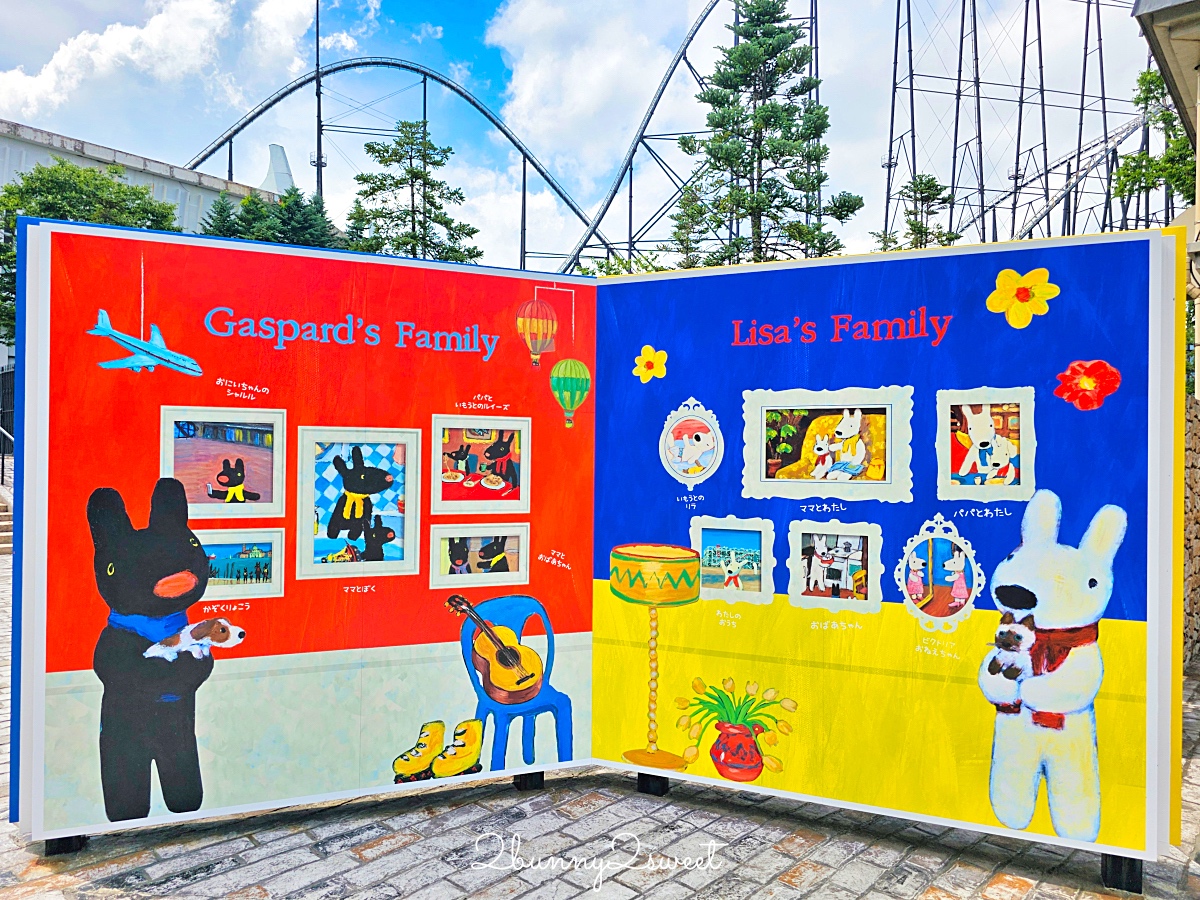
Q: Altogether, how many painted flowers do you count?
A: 15